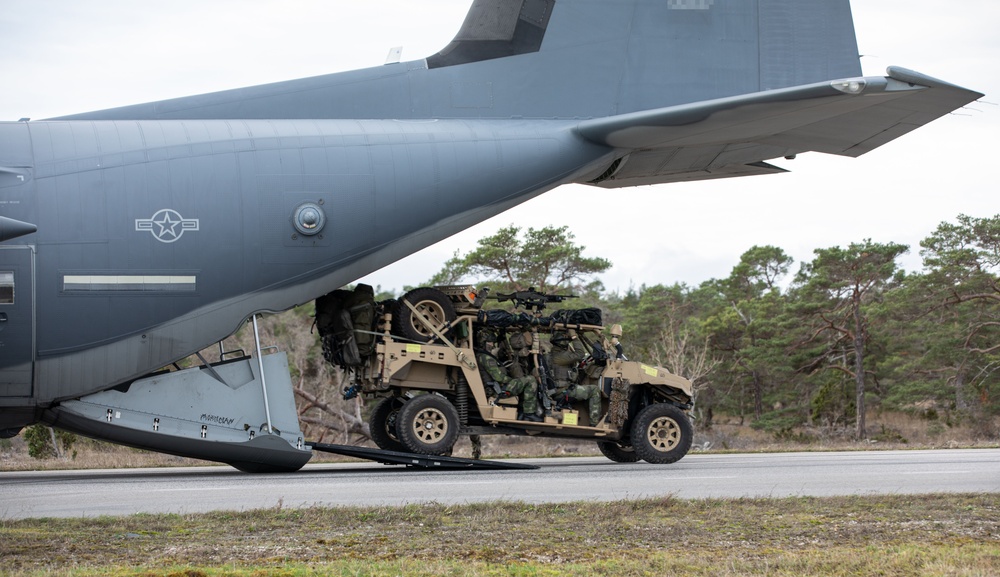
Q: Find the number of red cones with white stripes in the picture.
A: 0